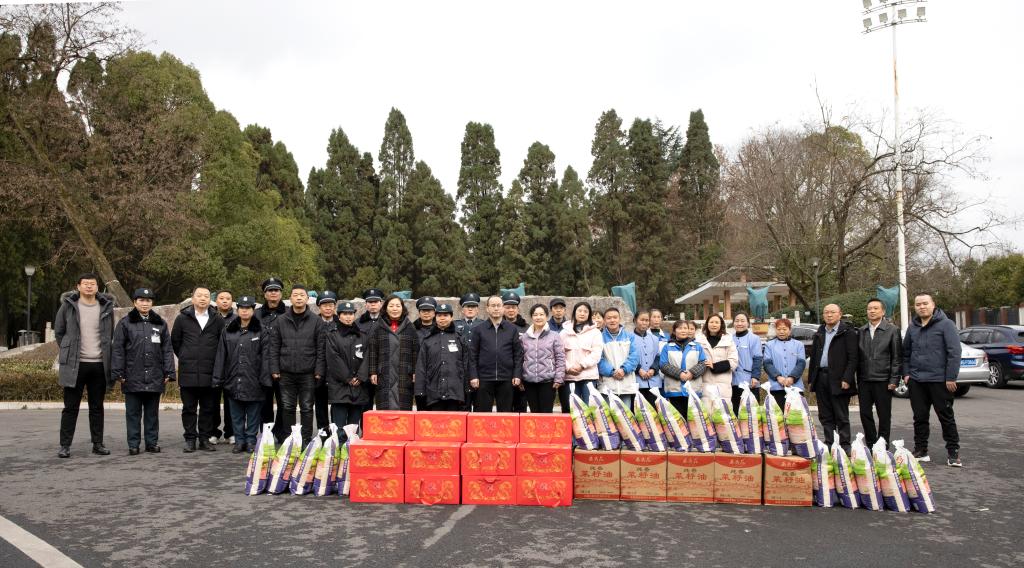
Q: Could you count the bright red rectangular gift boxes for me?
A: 12